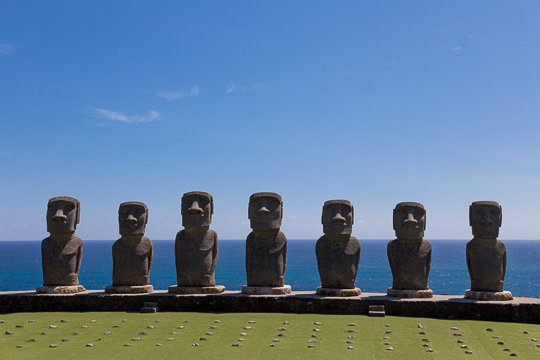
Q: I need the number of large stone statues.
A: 7